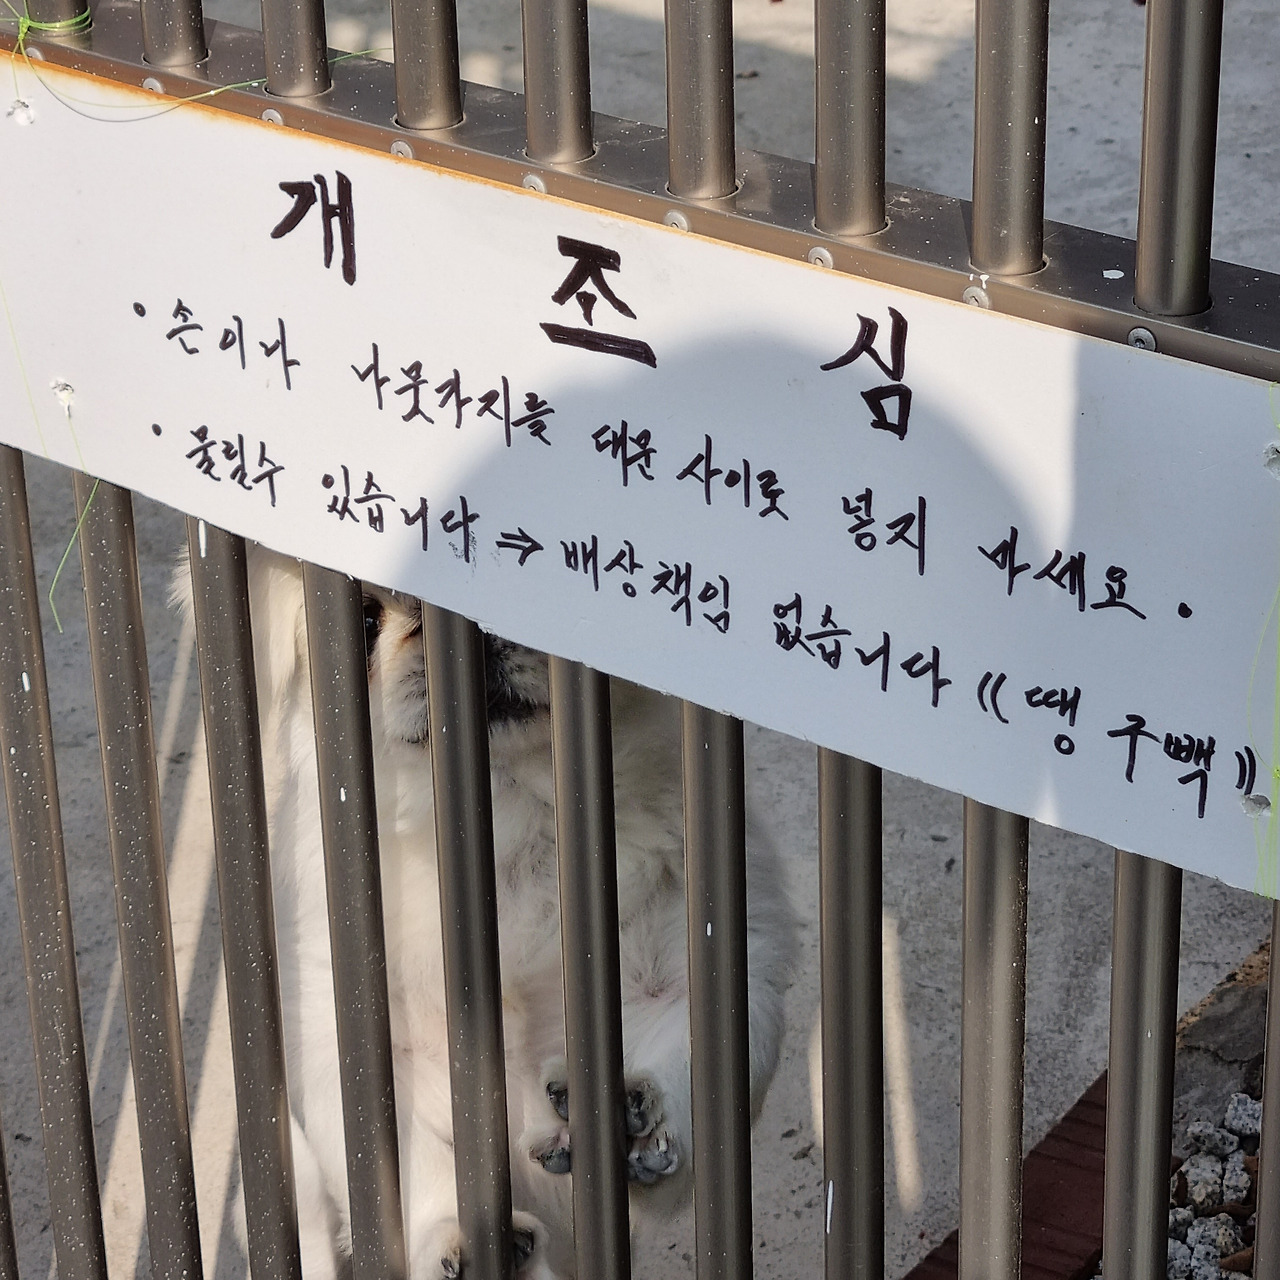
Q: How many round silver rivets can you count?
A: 9